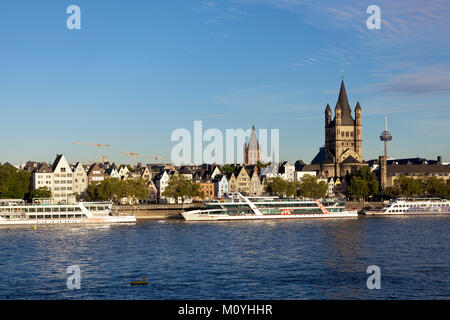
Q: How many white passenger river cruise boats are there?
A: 3